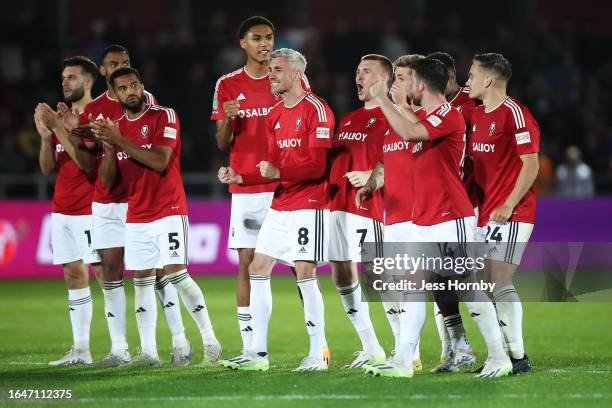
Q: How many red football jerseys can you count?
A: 10